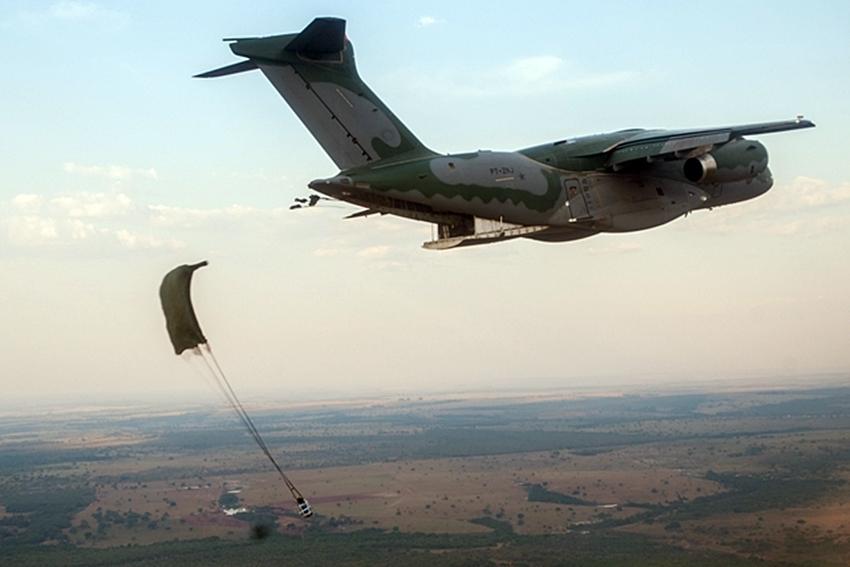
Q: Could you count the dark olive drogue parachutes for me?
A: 1